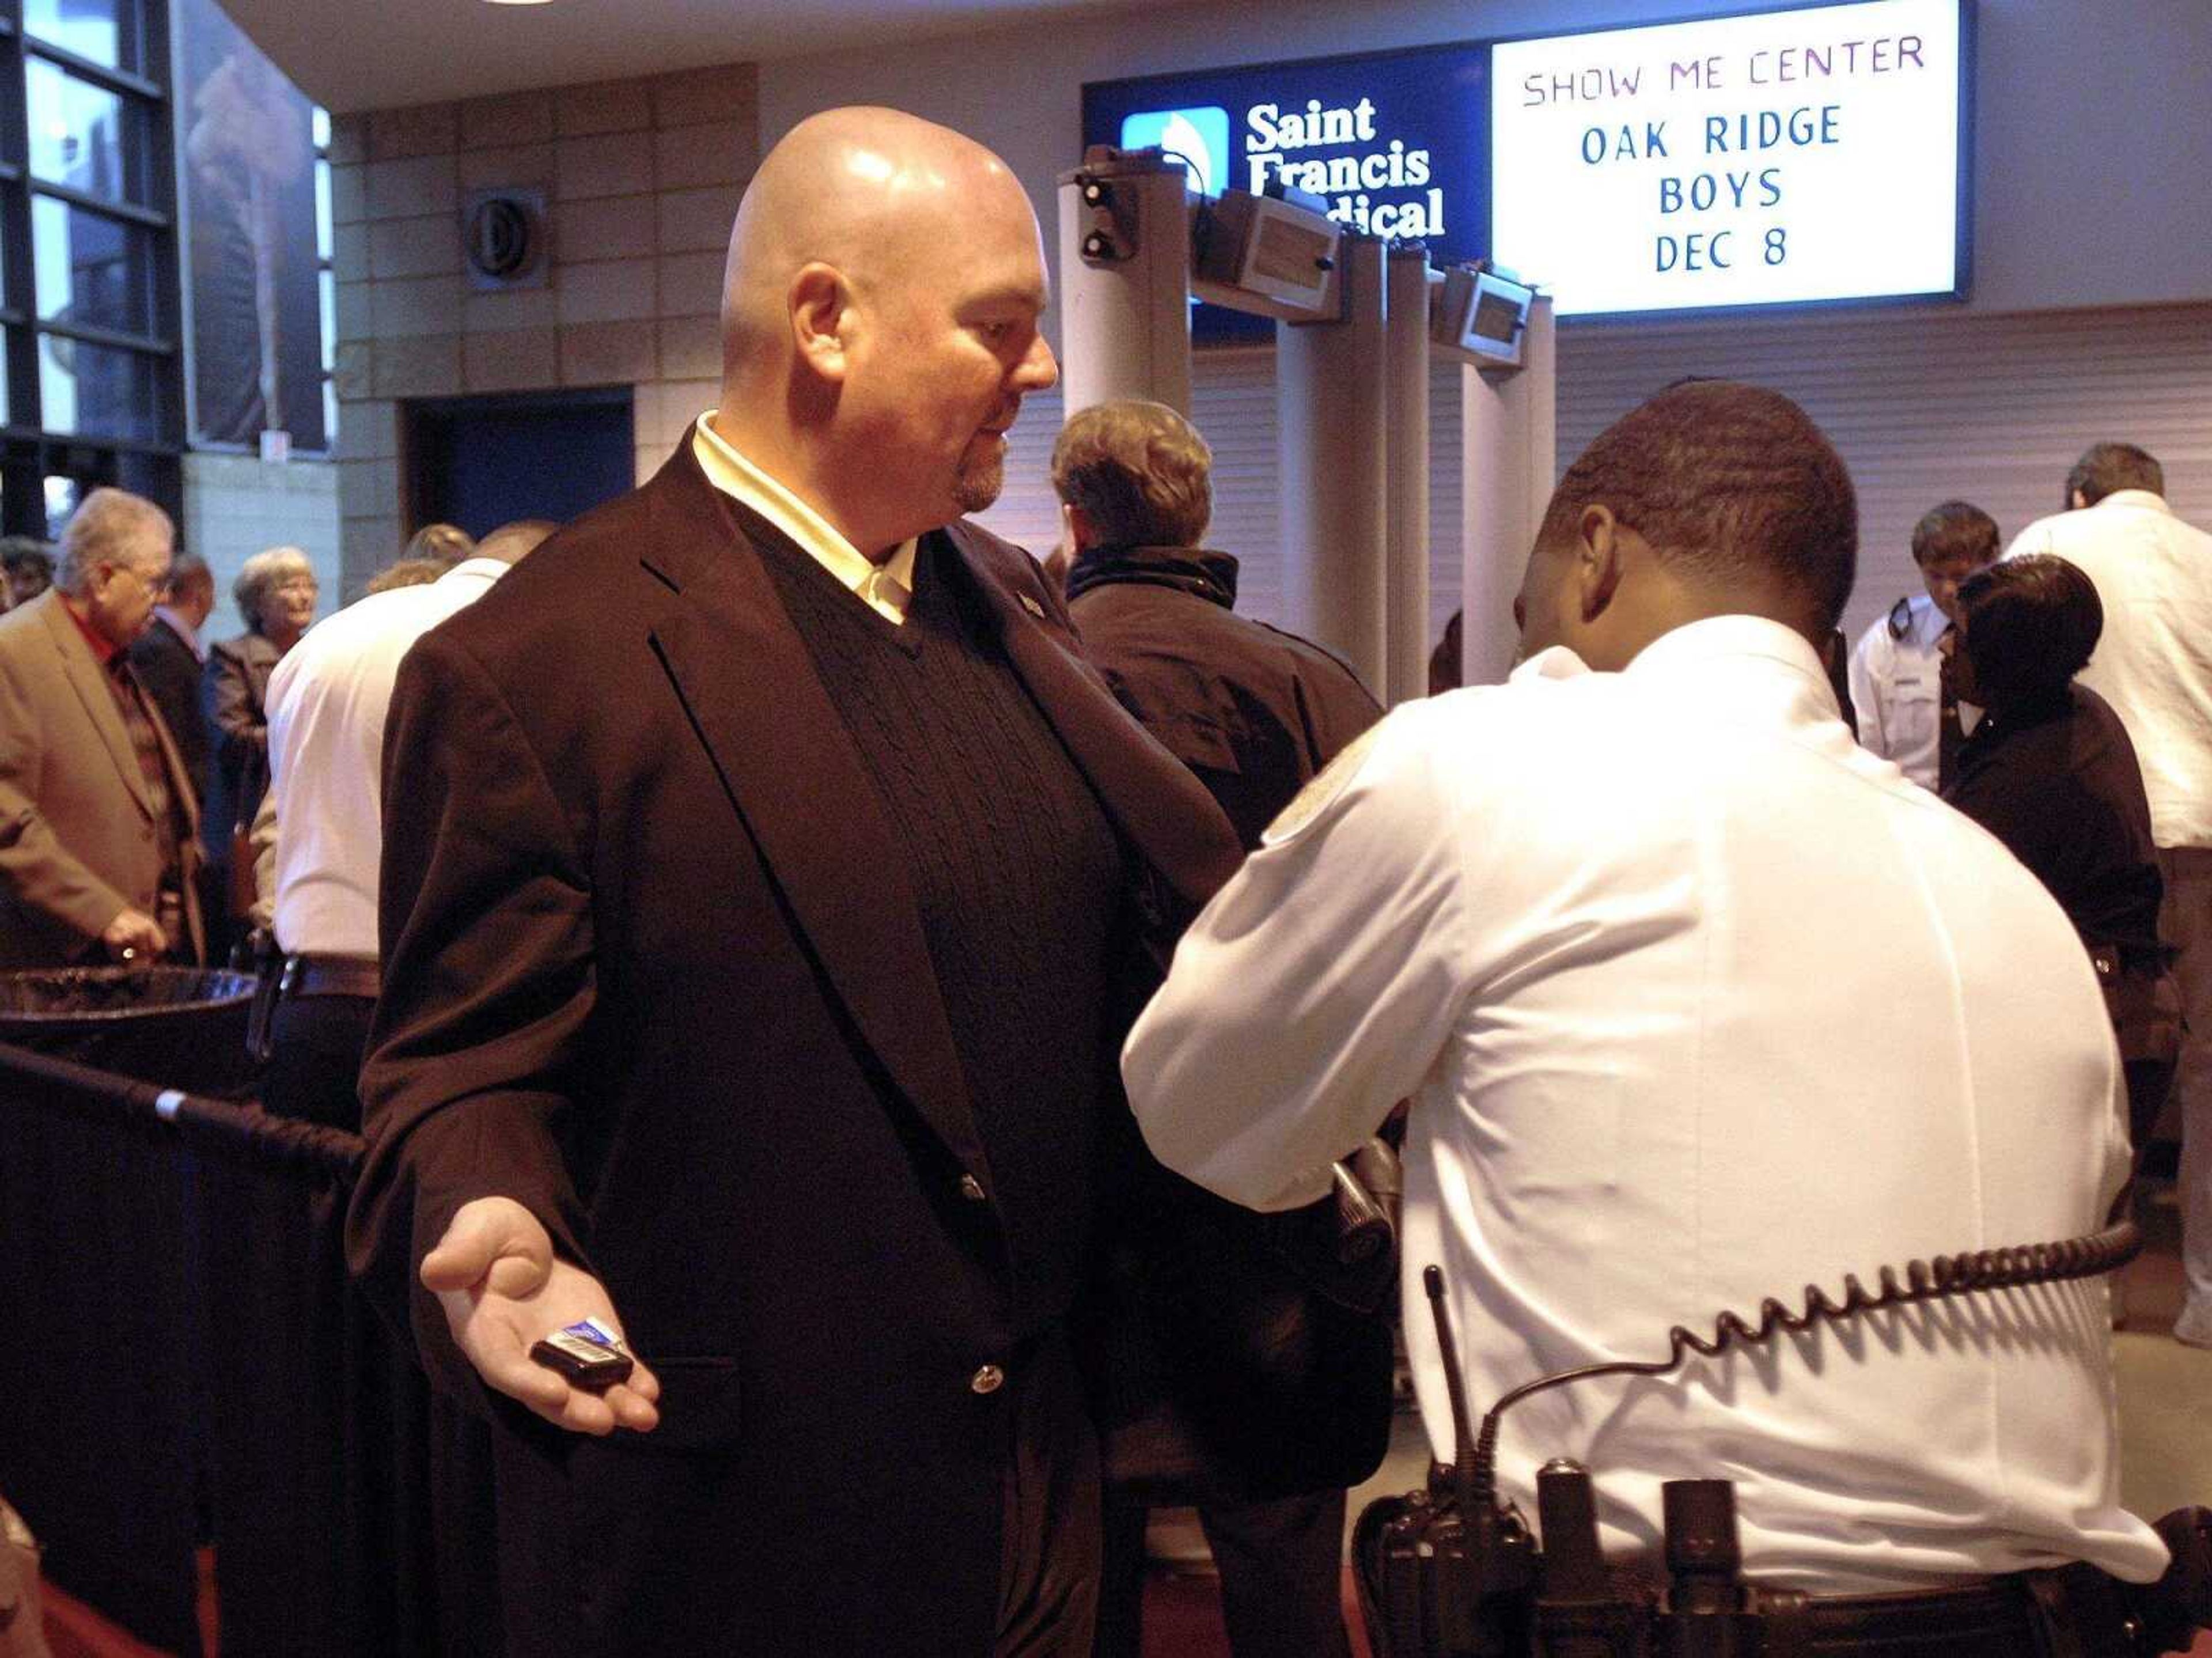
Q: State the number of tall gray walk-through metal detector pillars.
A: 4